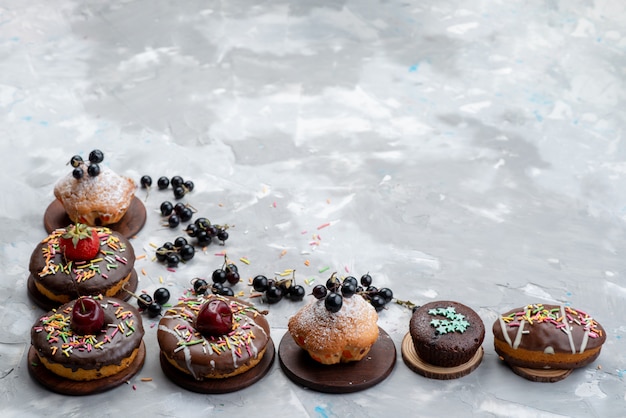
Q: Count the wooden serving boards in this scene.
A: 7